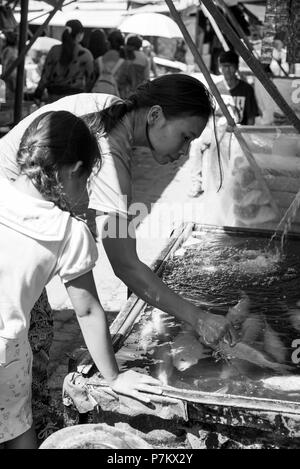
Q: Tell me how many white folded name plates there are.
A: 0